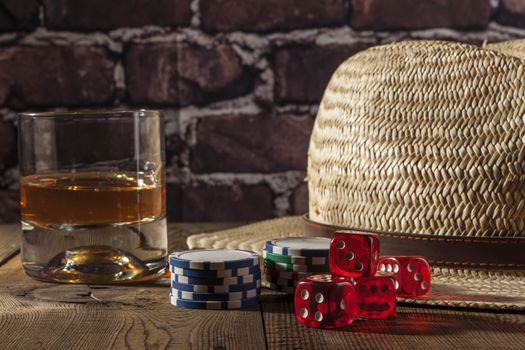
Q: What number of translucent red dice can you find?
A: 4